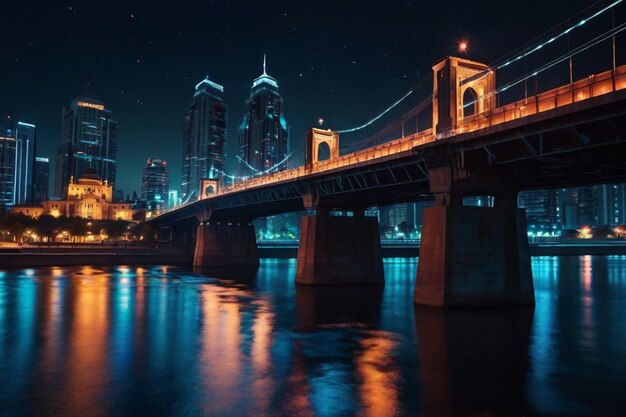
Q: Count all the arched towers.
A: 3